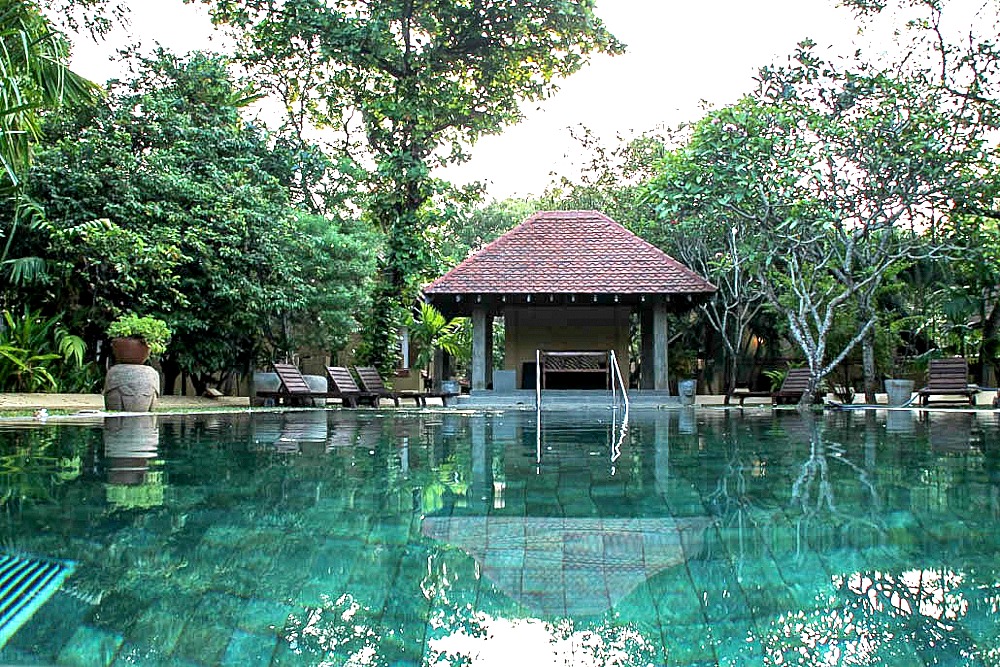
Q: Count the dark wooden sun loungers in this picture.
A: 5